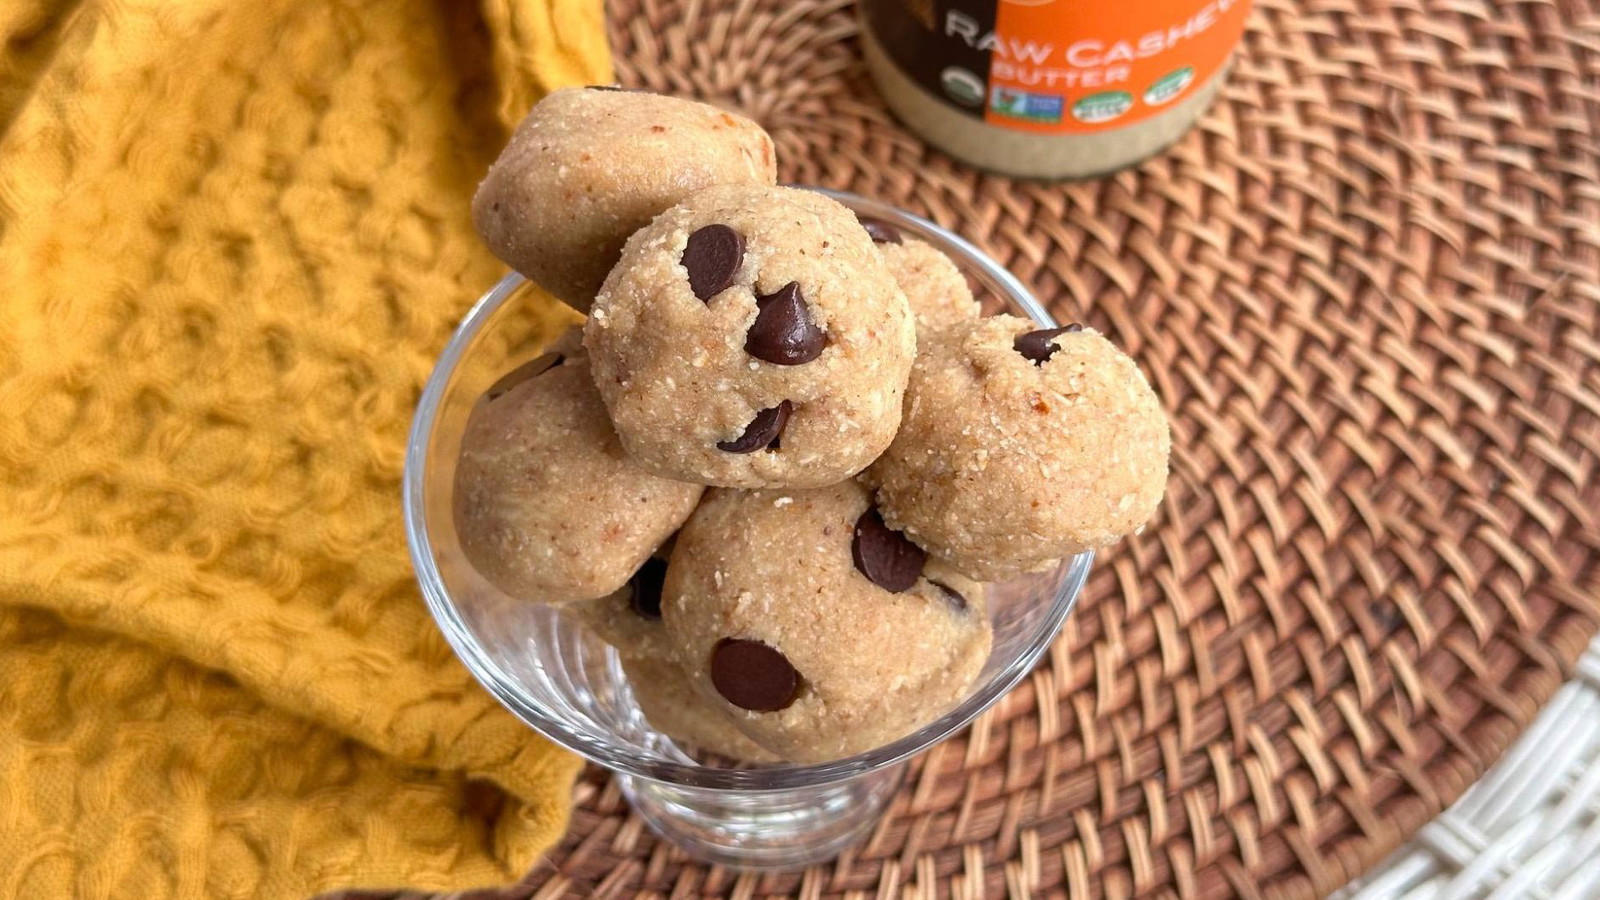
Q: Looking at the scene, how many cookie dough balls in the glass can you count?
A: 7